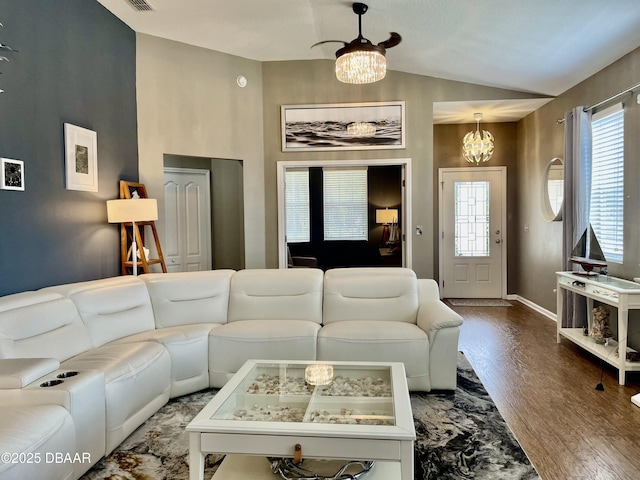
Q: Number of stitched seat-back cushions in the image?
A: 5